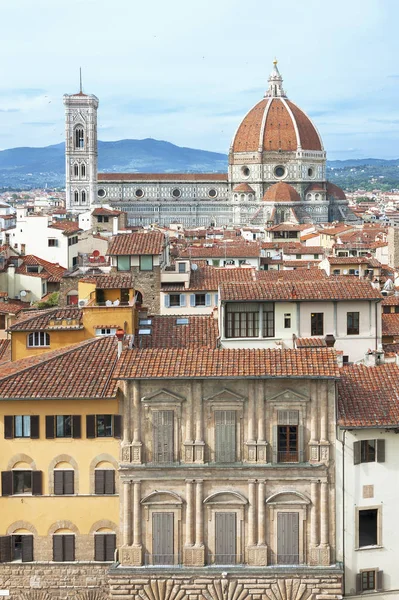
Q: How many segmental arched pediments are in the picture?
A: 3